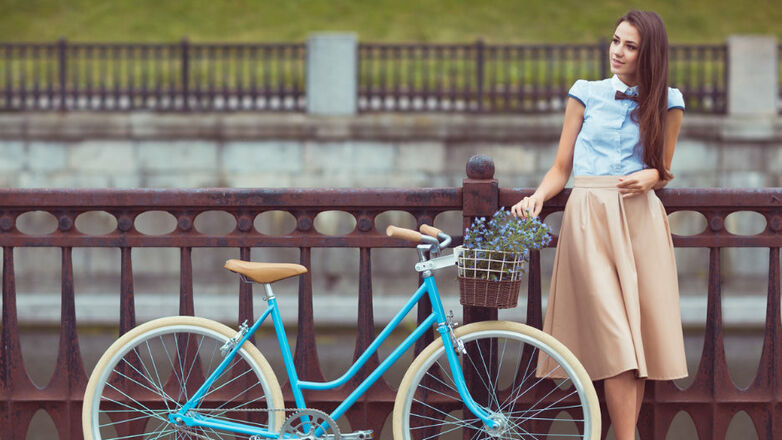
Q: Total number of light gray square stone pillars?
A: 2